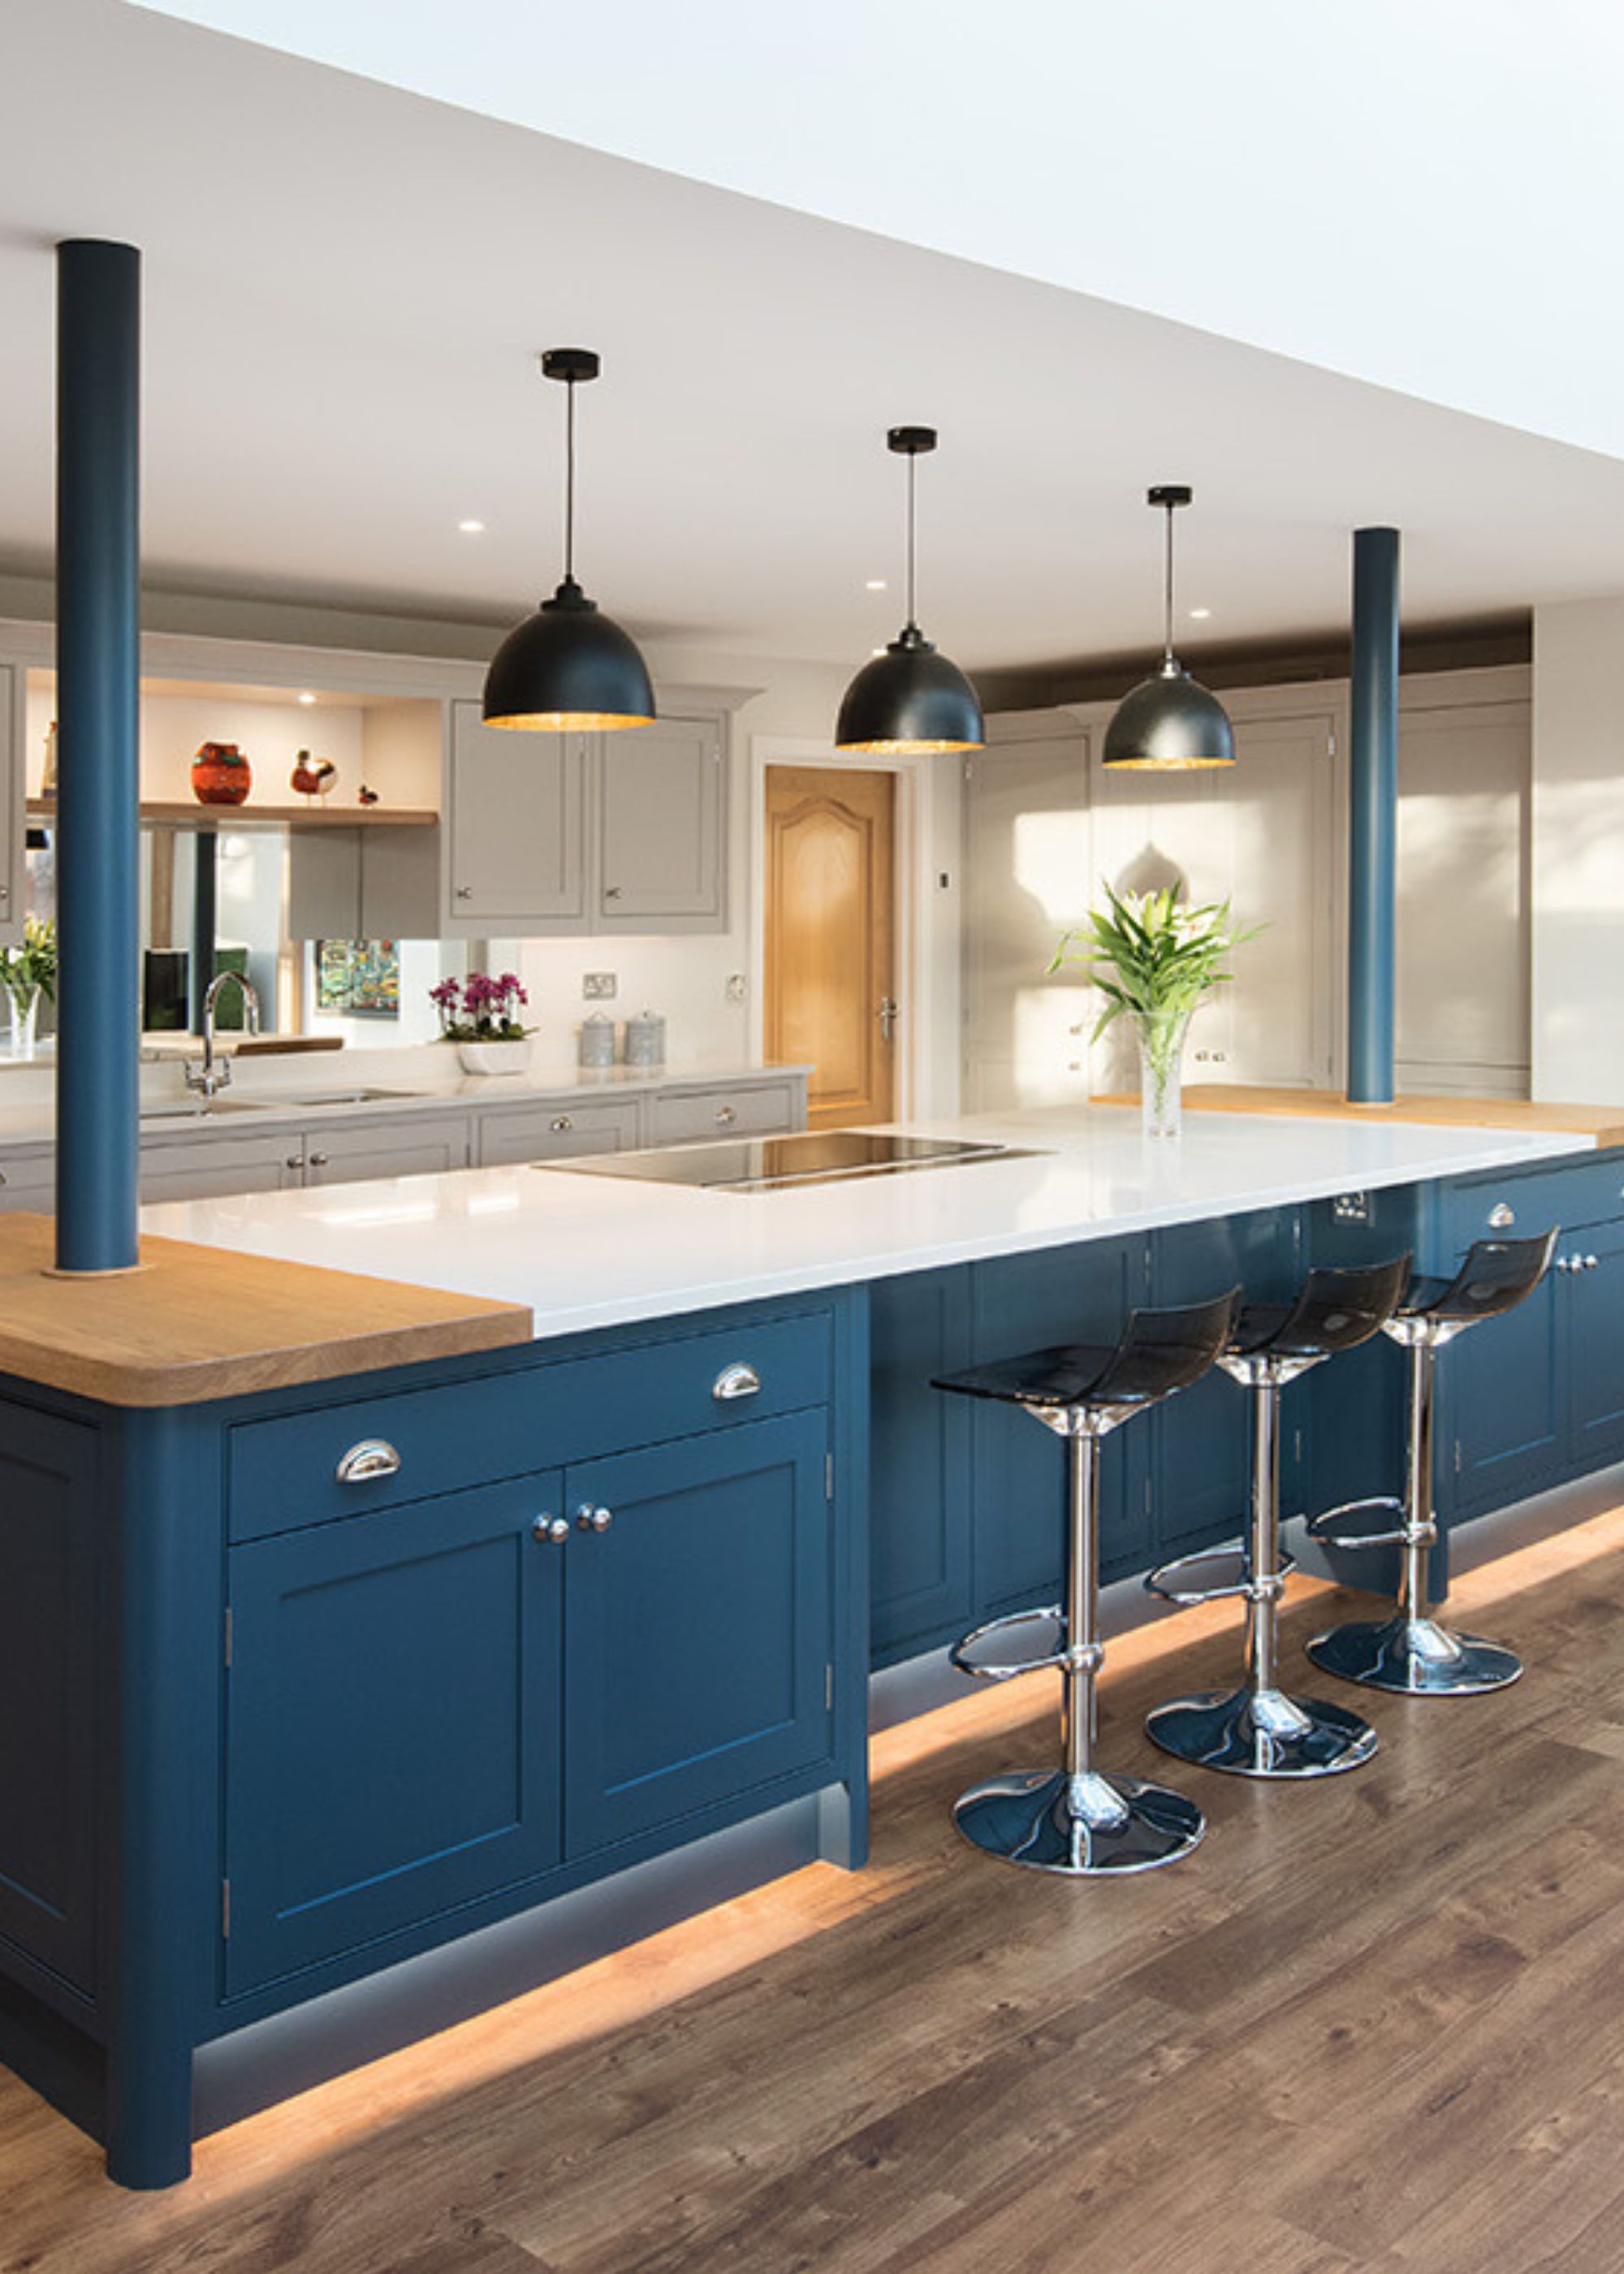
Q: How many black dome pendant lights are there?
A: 3